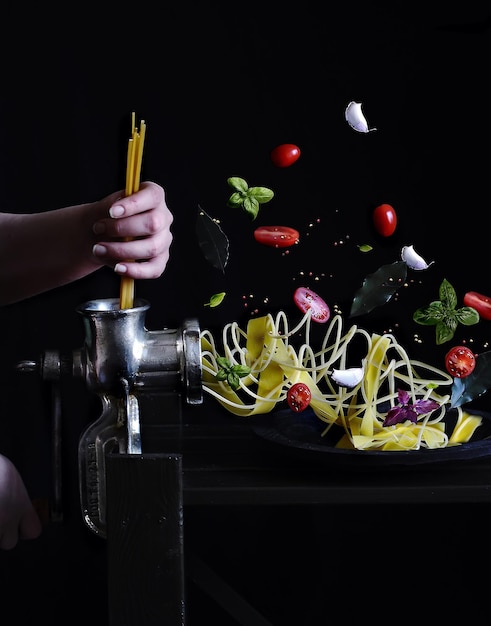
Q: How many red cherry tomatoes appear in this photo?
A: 7